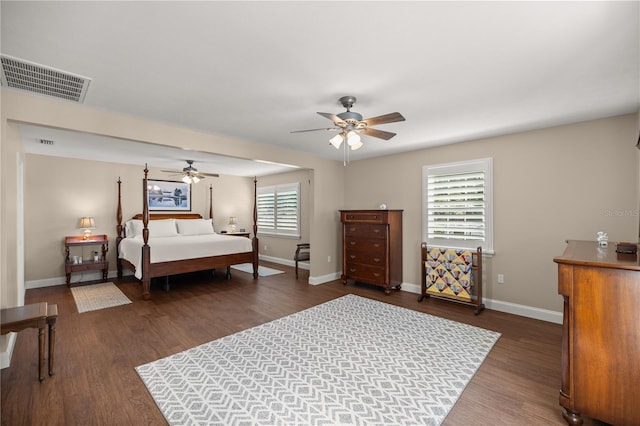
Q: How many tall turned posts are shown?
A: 4